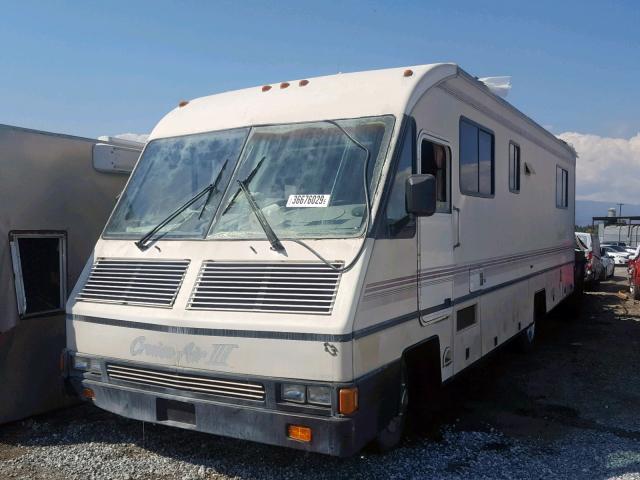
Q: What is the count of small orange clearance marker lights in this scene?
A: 5